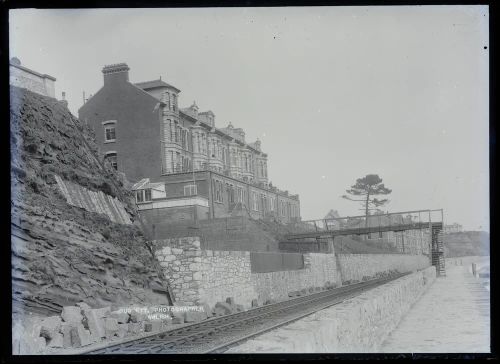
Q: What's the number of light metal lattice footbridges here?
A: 1